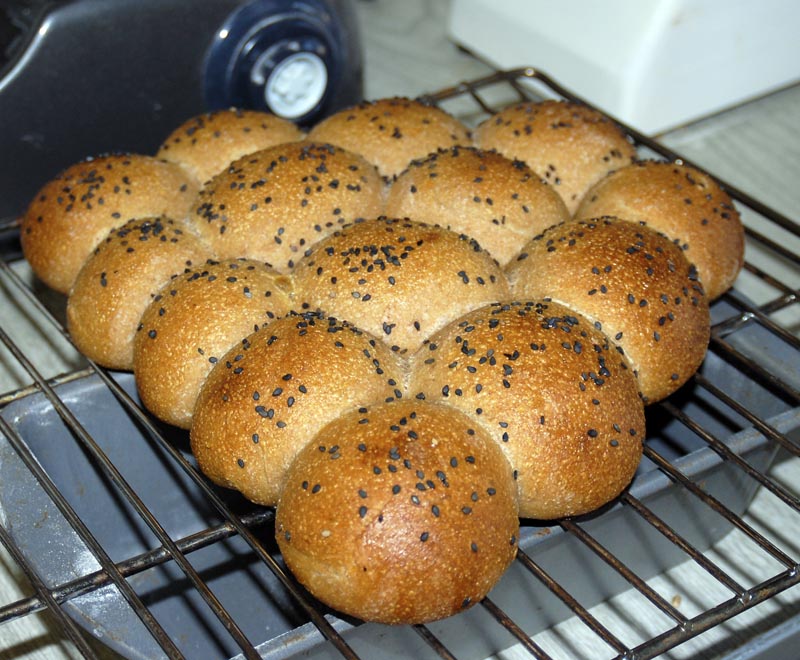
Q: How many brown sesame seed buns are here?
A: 14